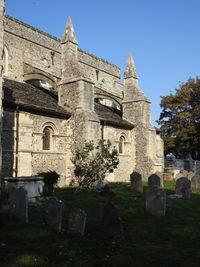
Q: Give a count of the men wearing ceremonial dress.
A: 0